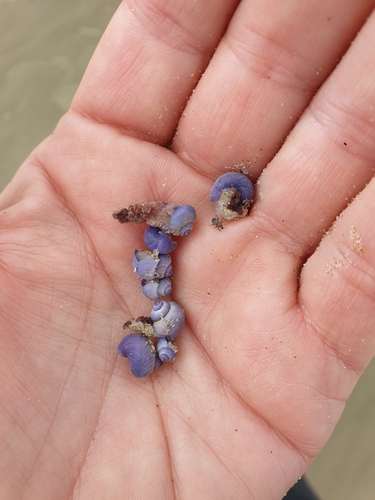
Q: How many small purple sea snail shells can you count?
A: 8